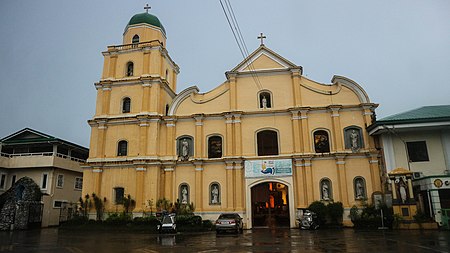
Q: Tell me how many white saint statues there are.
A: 7